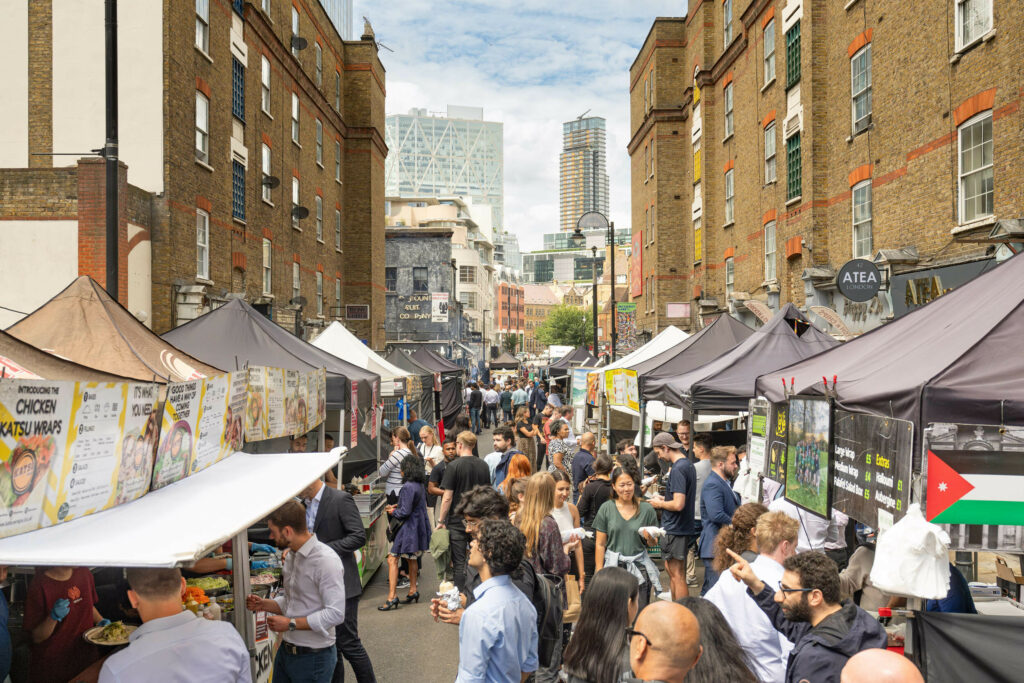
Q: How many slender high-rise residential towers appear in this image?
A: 1